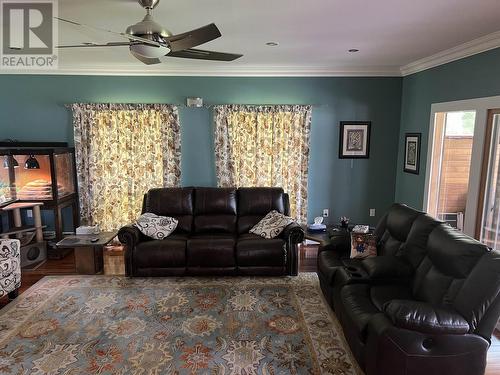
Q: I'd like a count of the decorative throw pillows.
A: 3